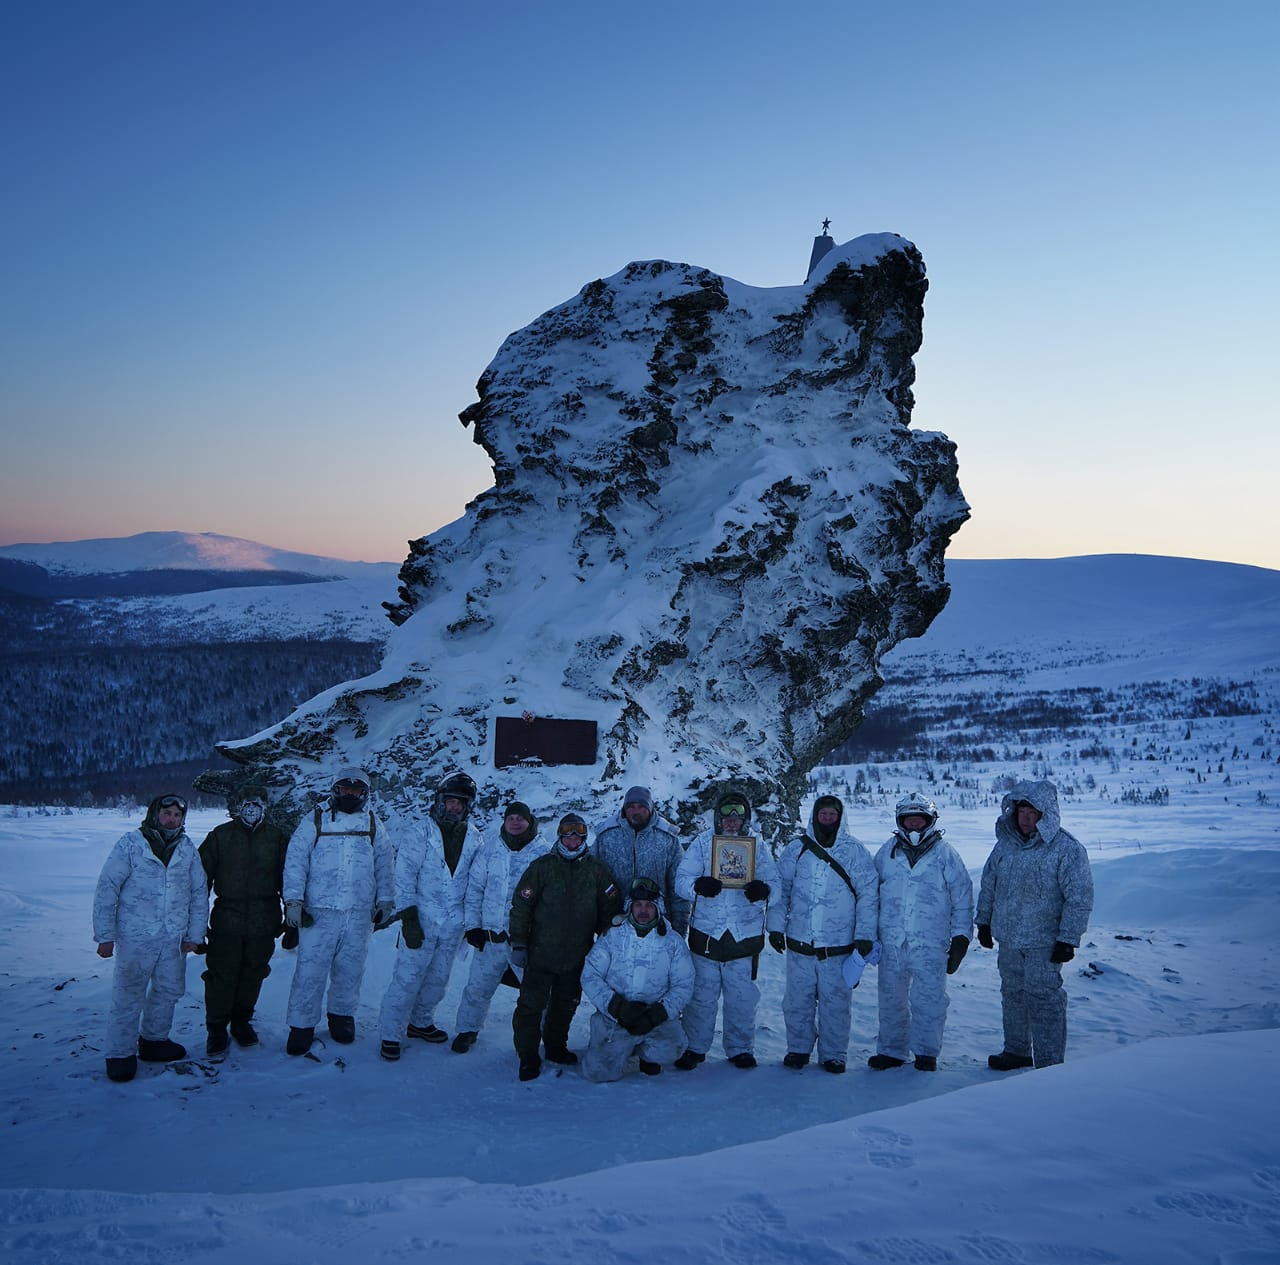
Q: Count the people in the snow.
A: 12